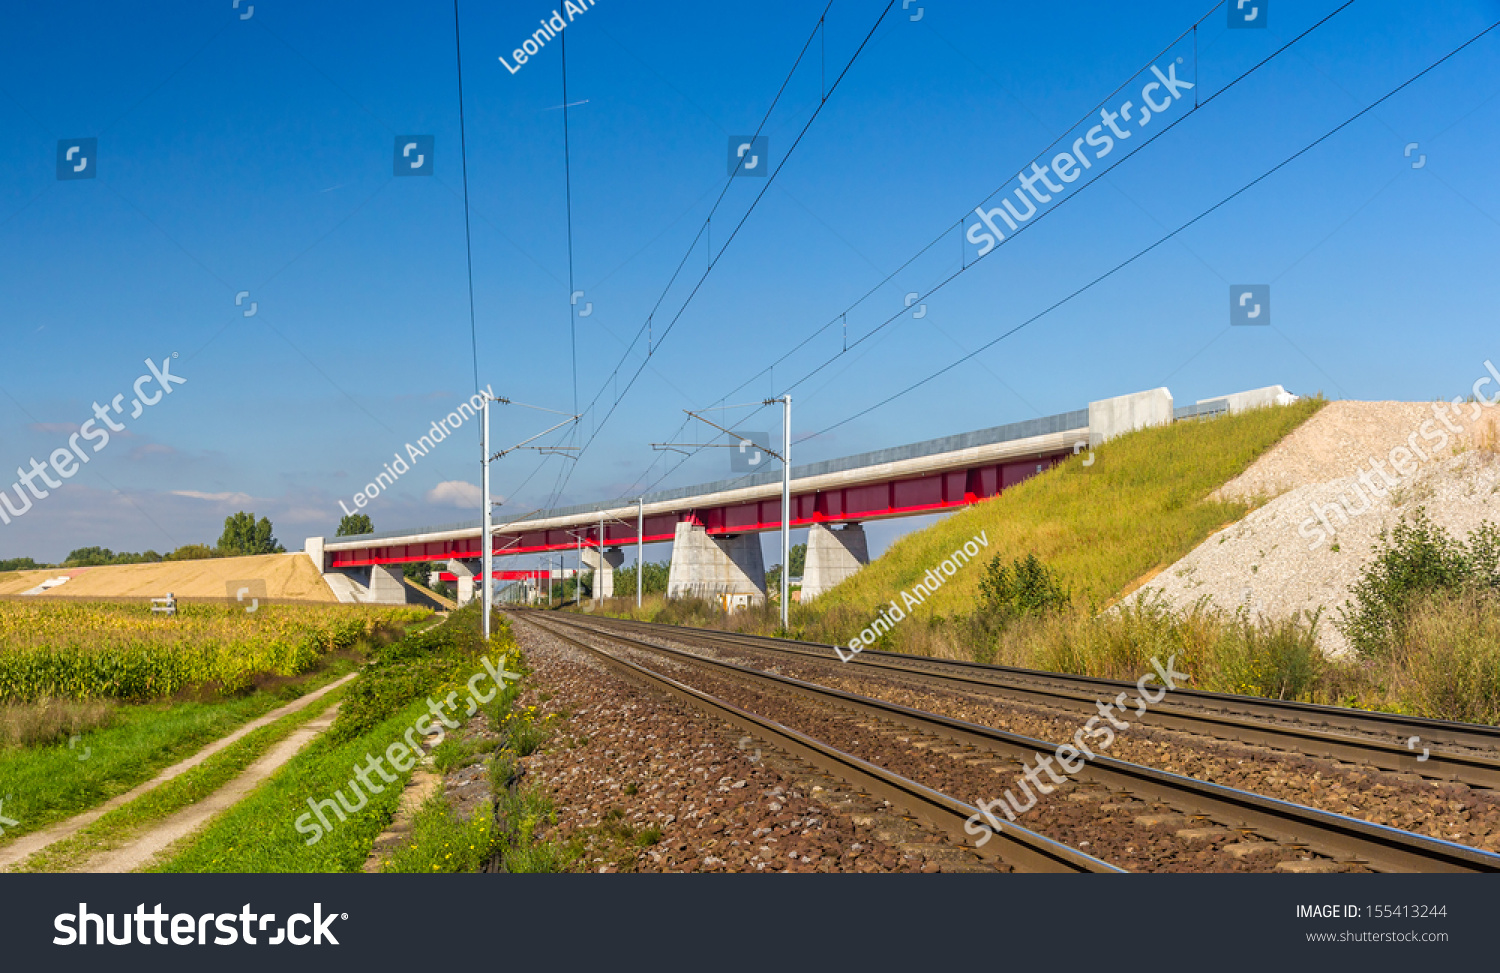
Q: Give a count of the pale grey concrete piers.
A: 5